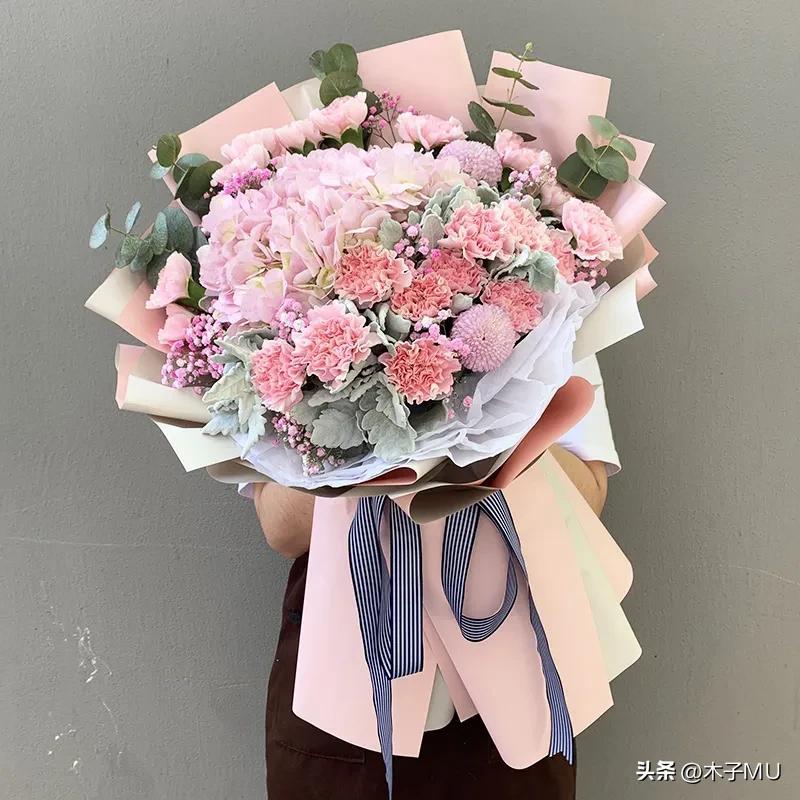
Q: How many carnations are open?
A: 11